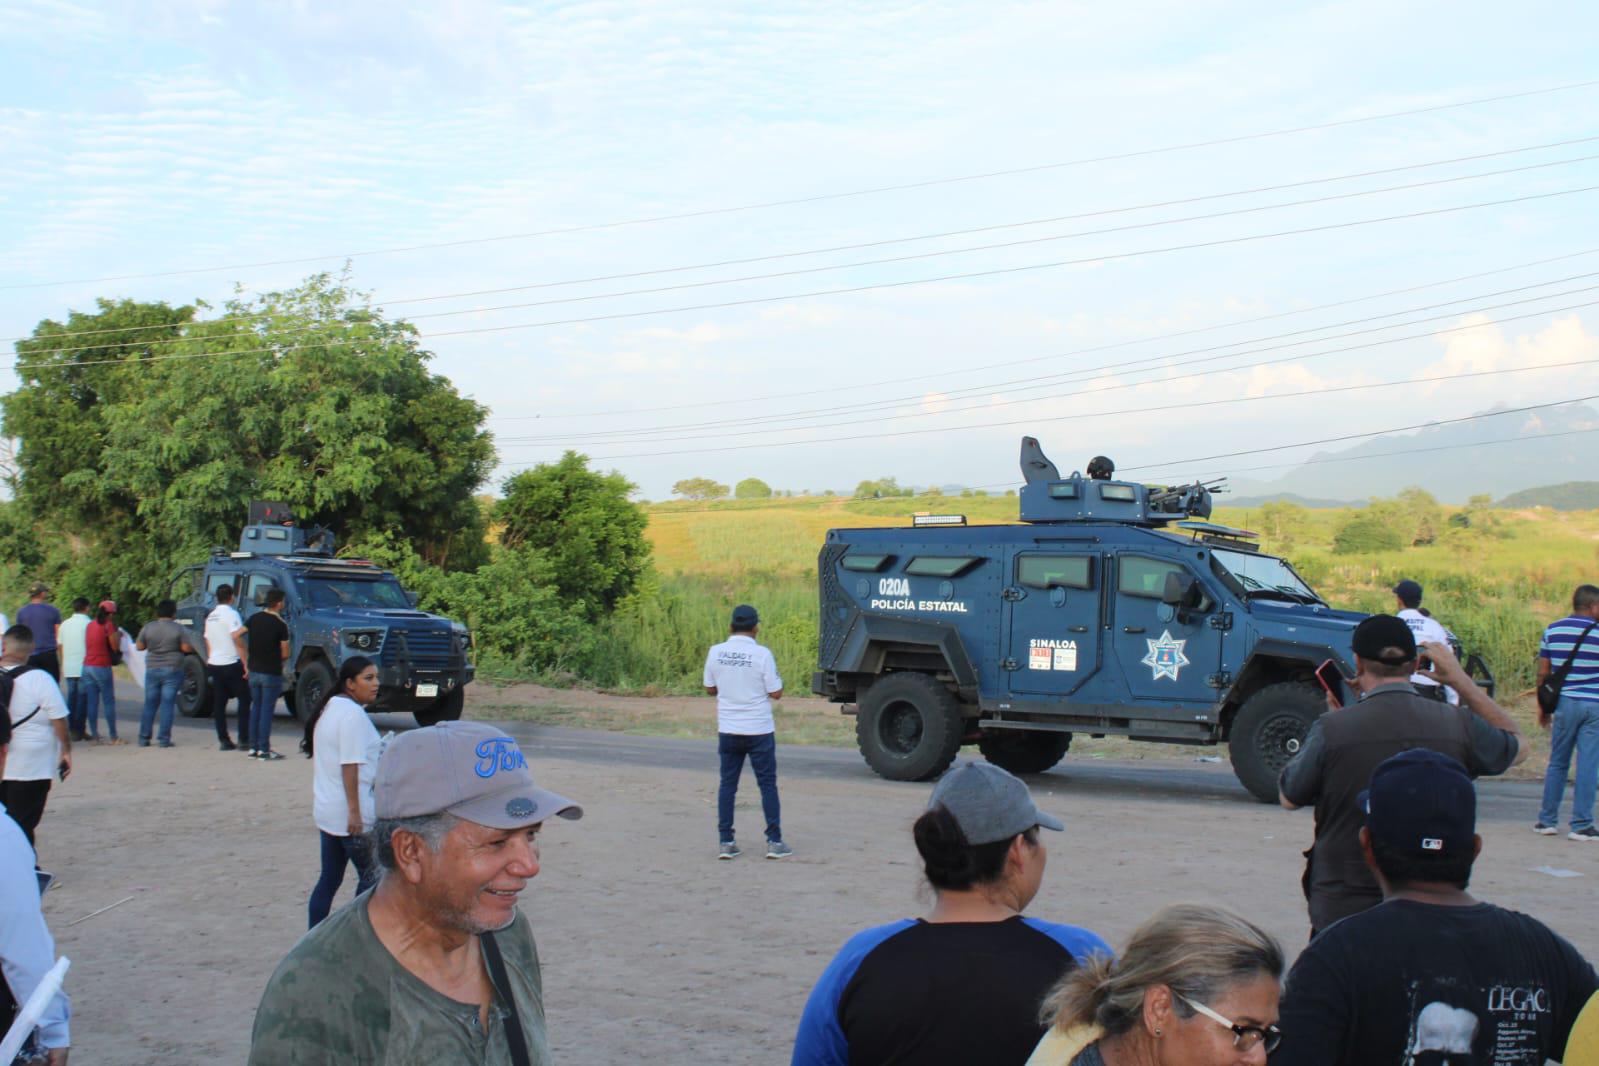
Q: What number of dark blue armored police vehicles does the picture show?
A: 2